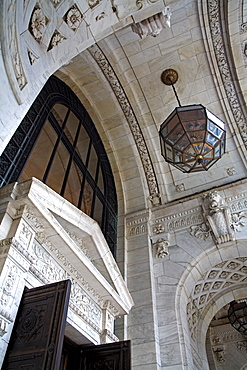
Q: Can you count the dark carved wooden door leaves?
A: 2